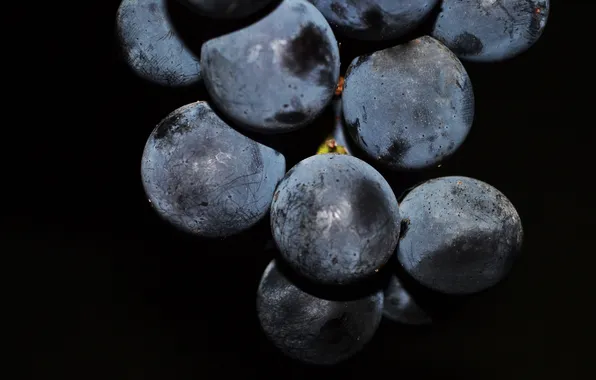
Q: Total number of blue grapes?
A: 11